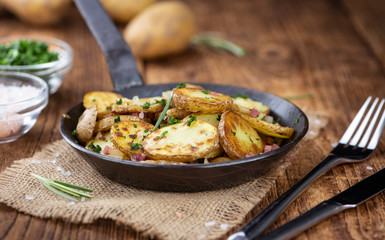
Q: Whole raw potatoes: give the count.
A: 3